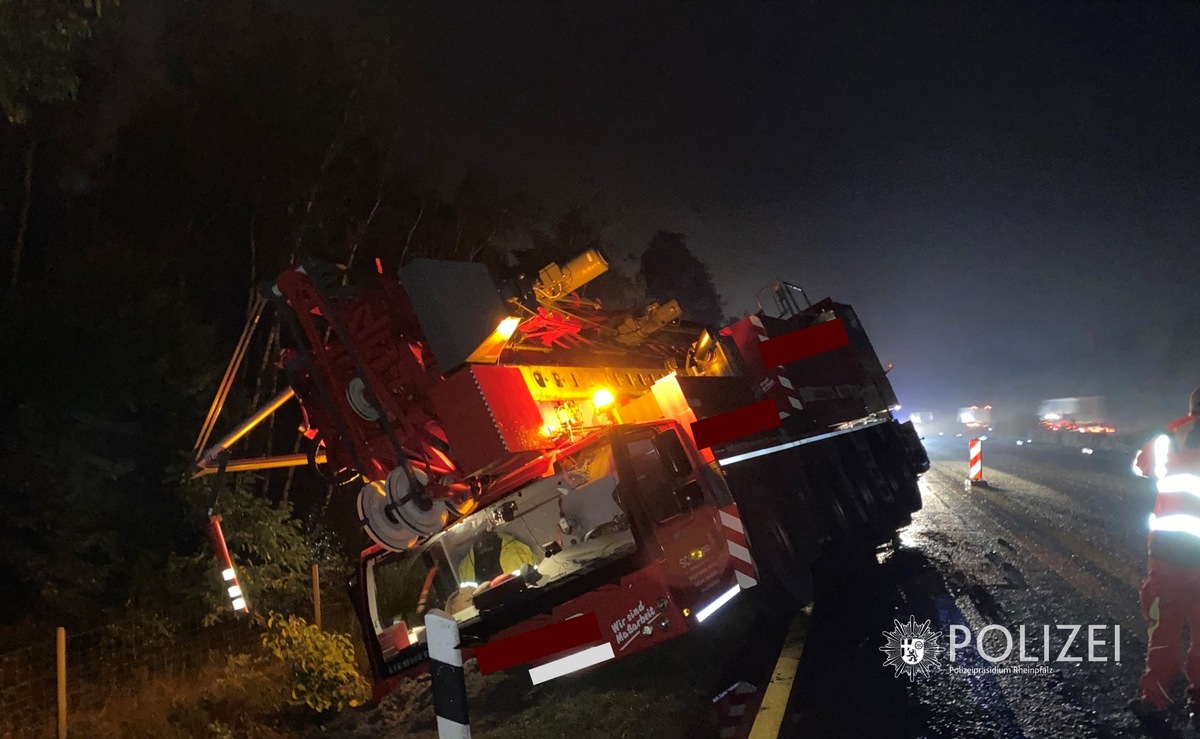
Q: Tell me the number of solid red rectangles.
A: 3